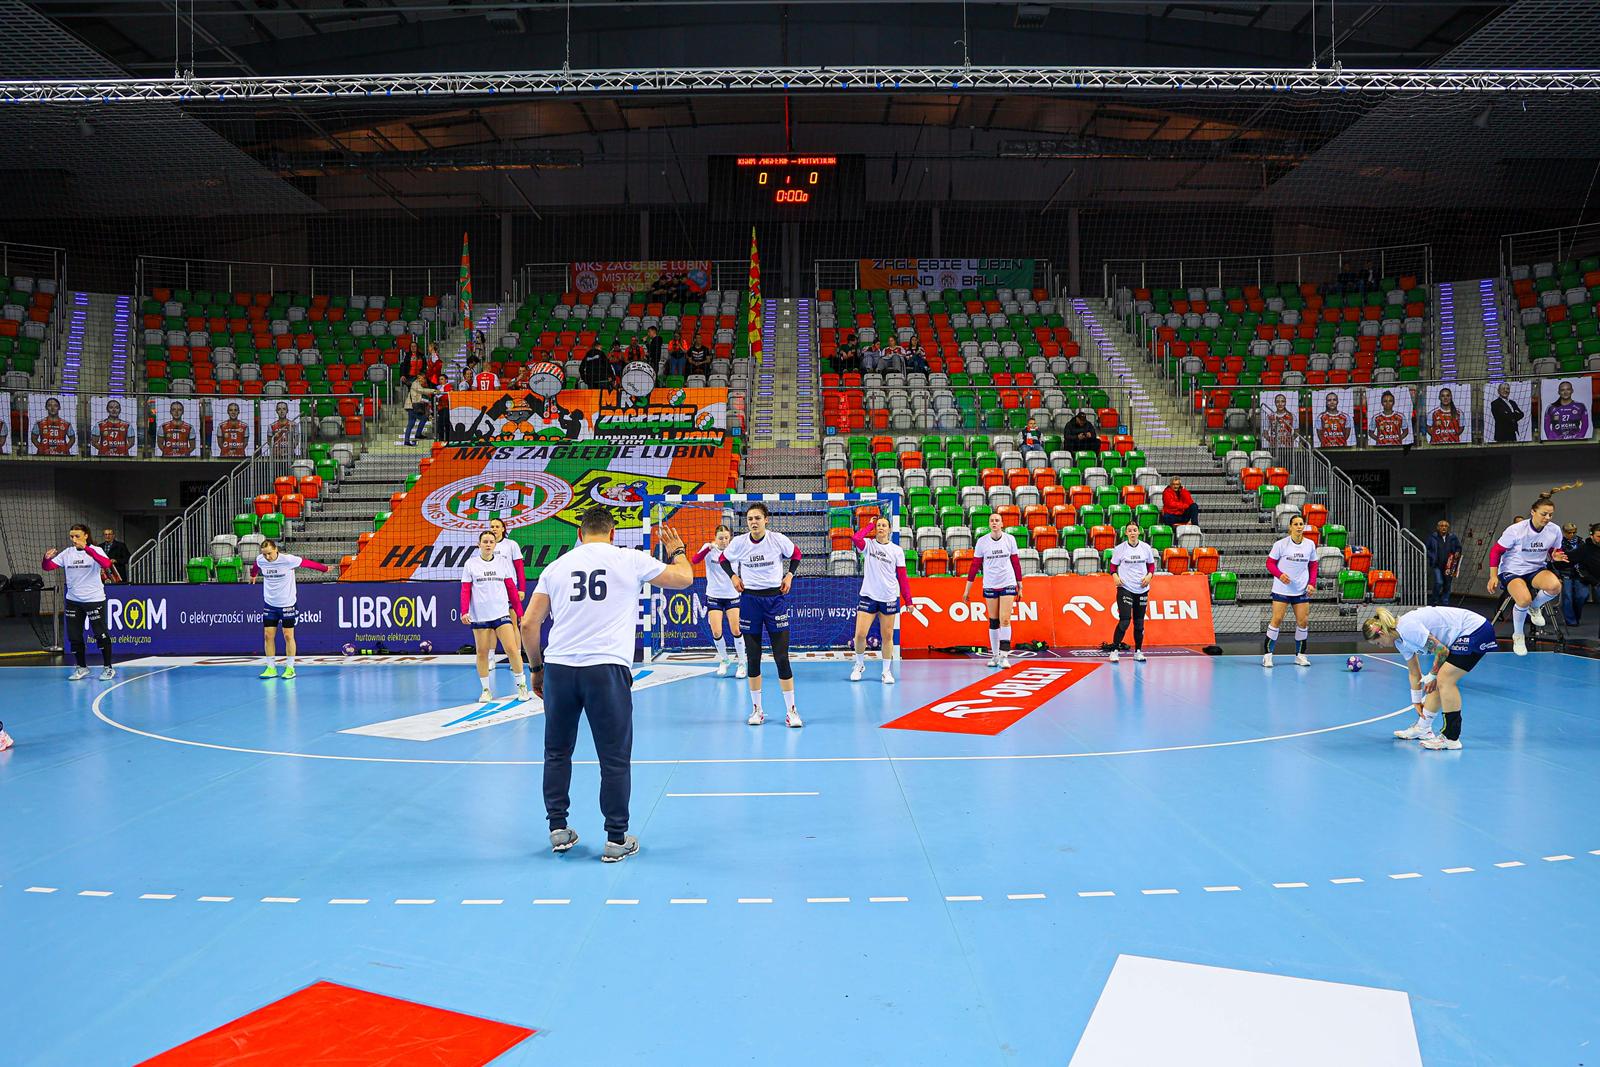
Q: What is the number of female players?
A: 12